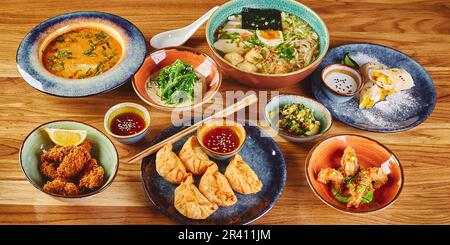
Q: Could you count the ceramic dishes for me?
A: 11